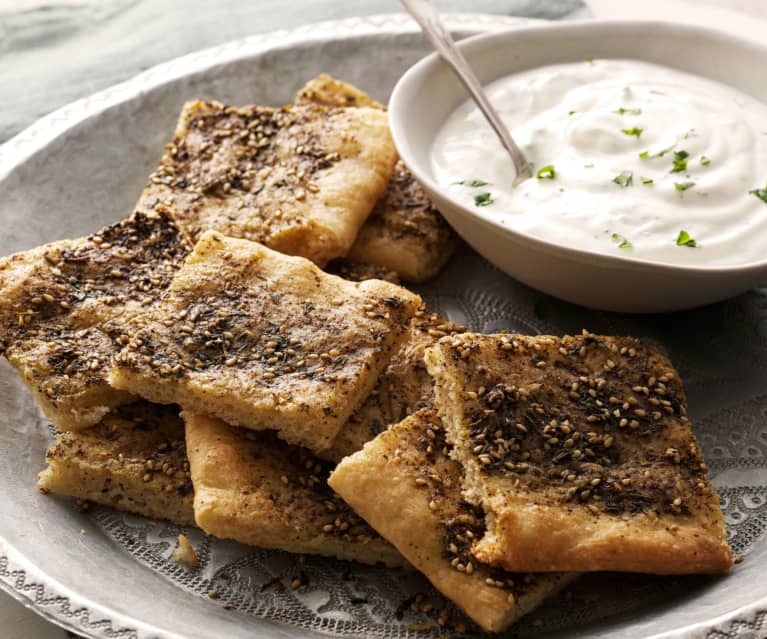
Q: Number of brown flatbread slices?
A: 9